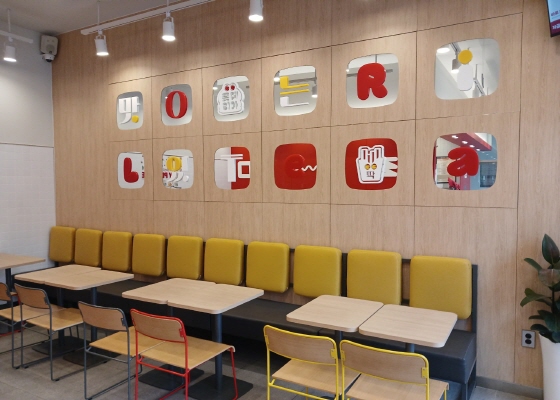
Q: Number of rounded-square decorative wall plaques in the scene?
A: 12